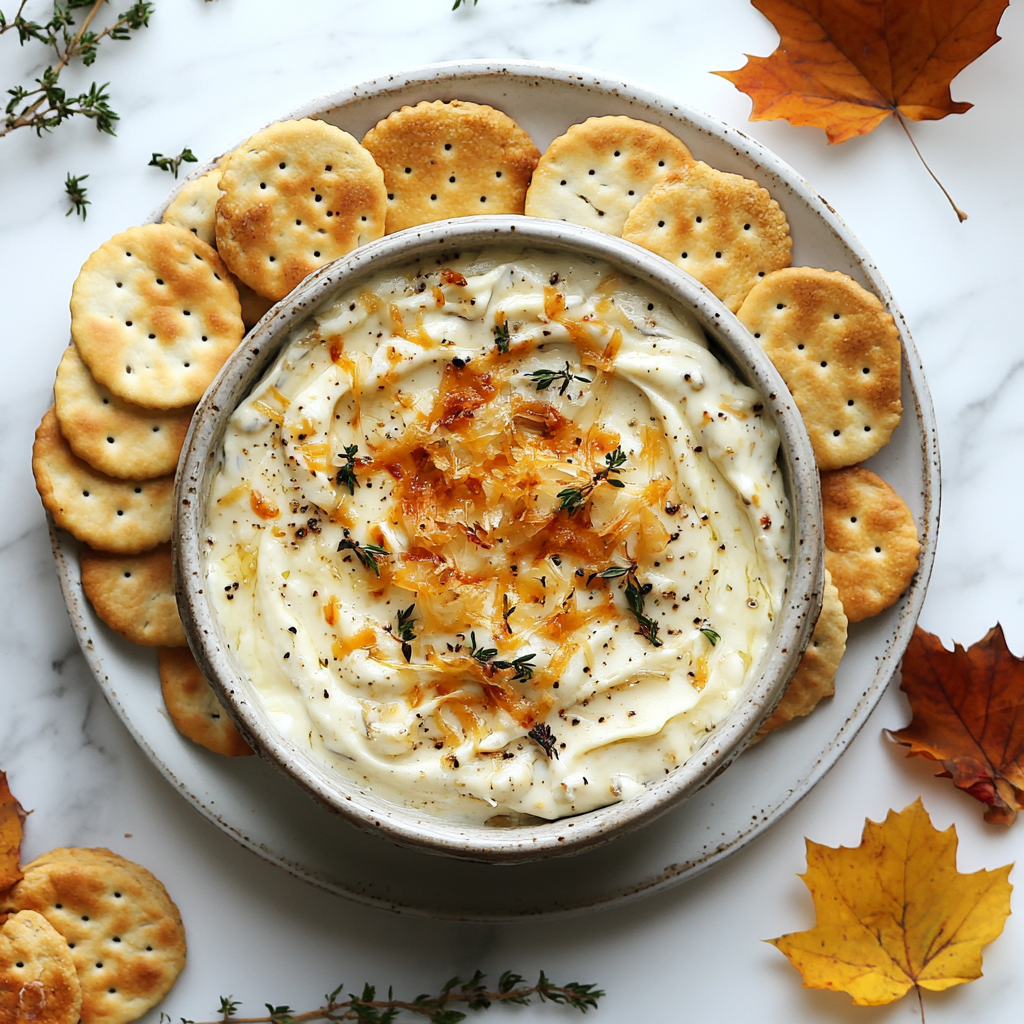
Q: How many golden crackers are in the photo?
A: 15